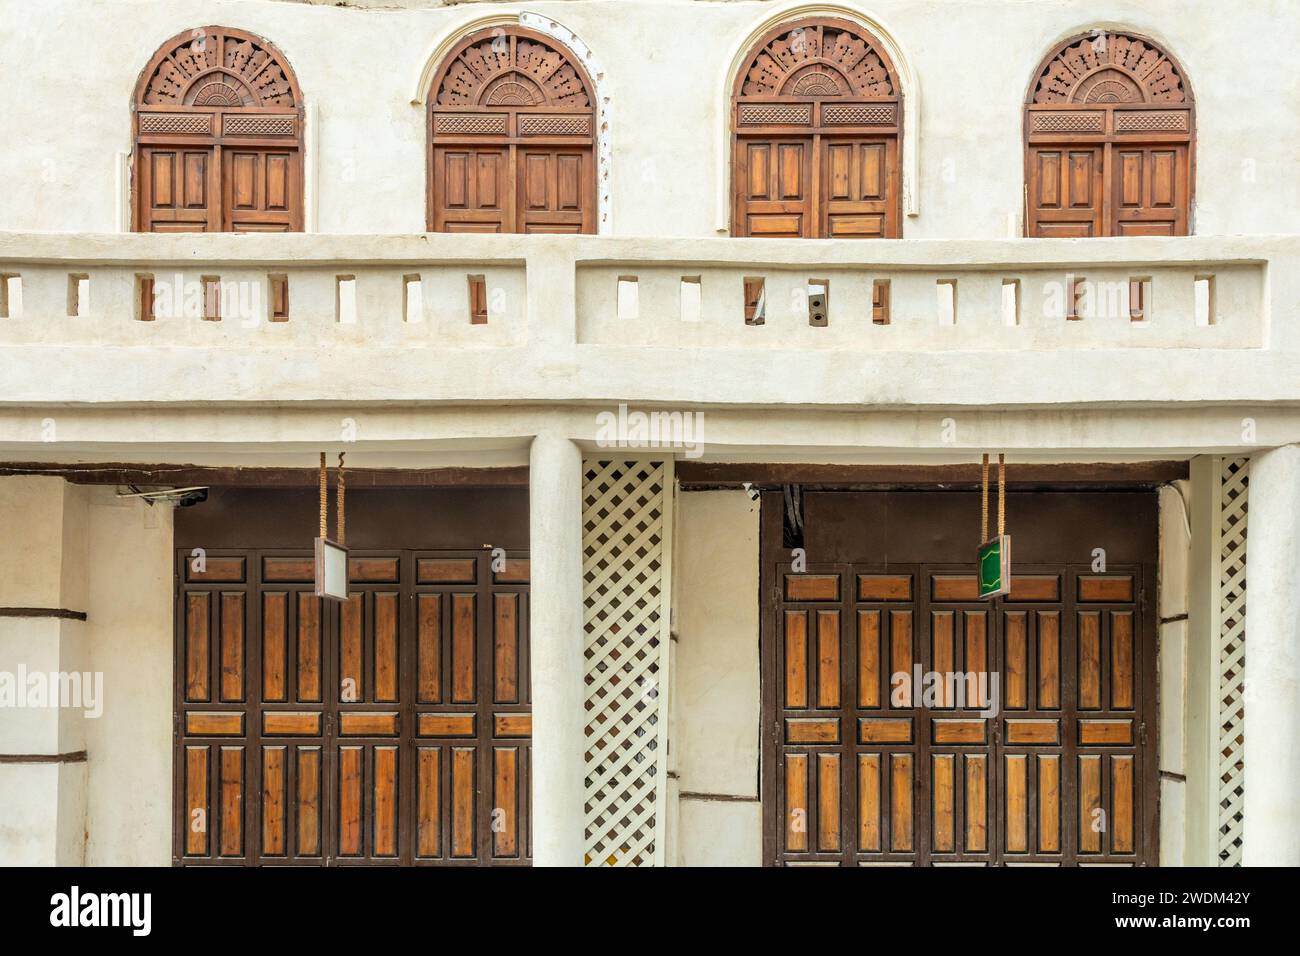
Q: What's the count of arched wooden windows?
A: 4